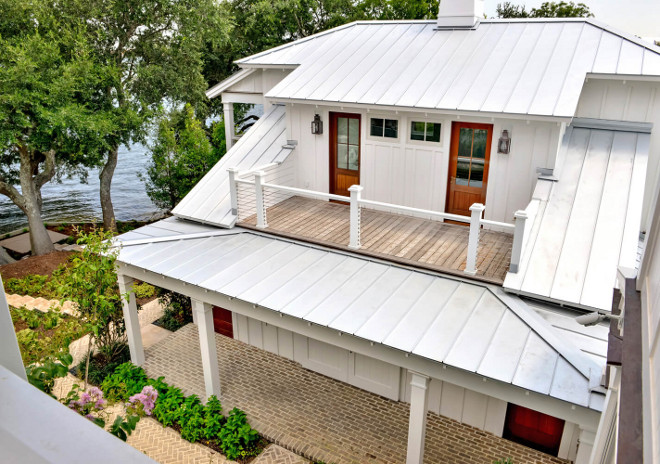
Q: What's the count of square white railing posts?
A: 5